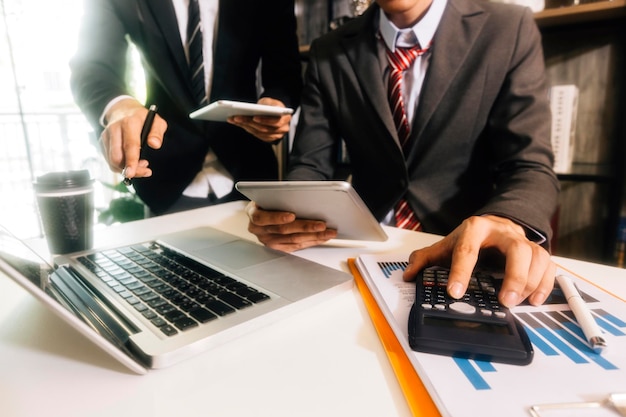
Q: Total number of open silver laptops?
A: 1